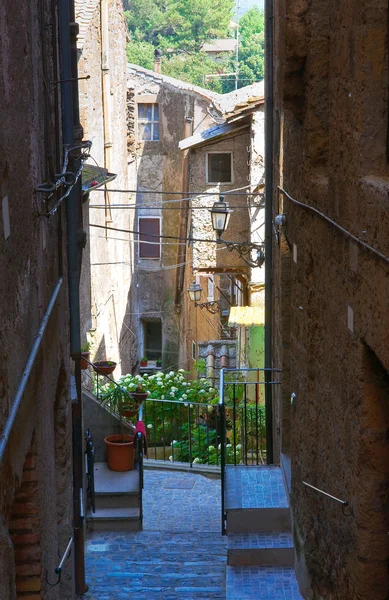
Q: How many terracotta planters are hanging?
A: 4